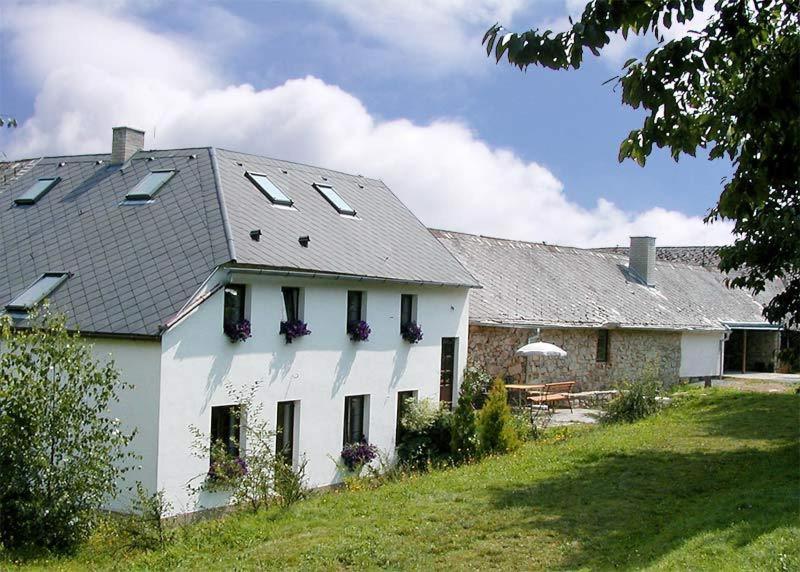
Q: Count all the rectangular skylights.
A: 5